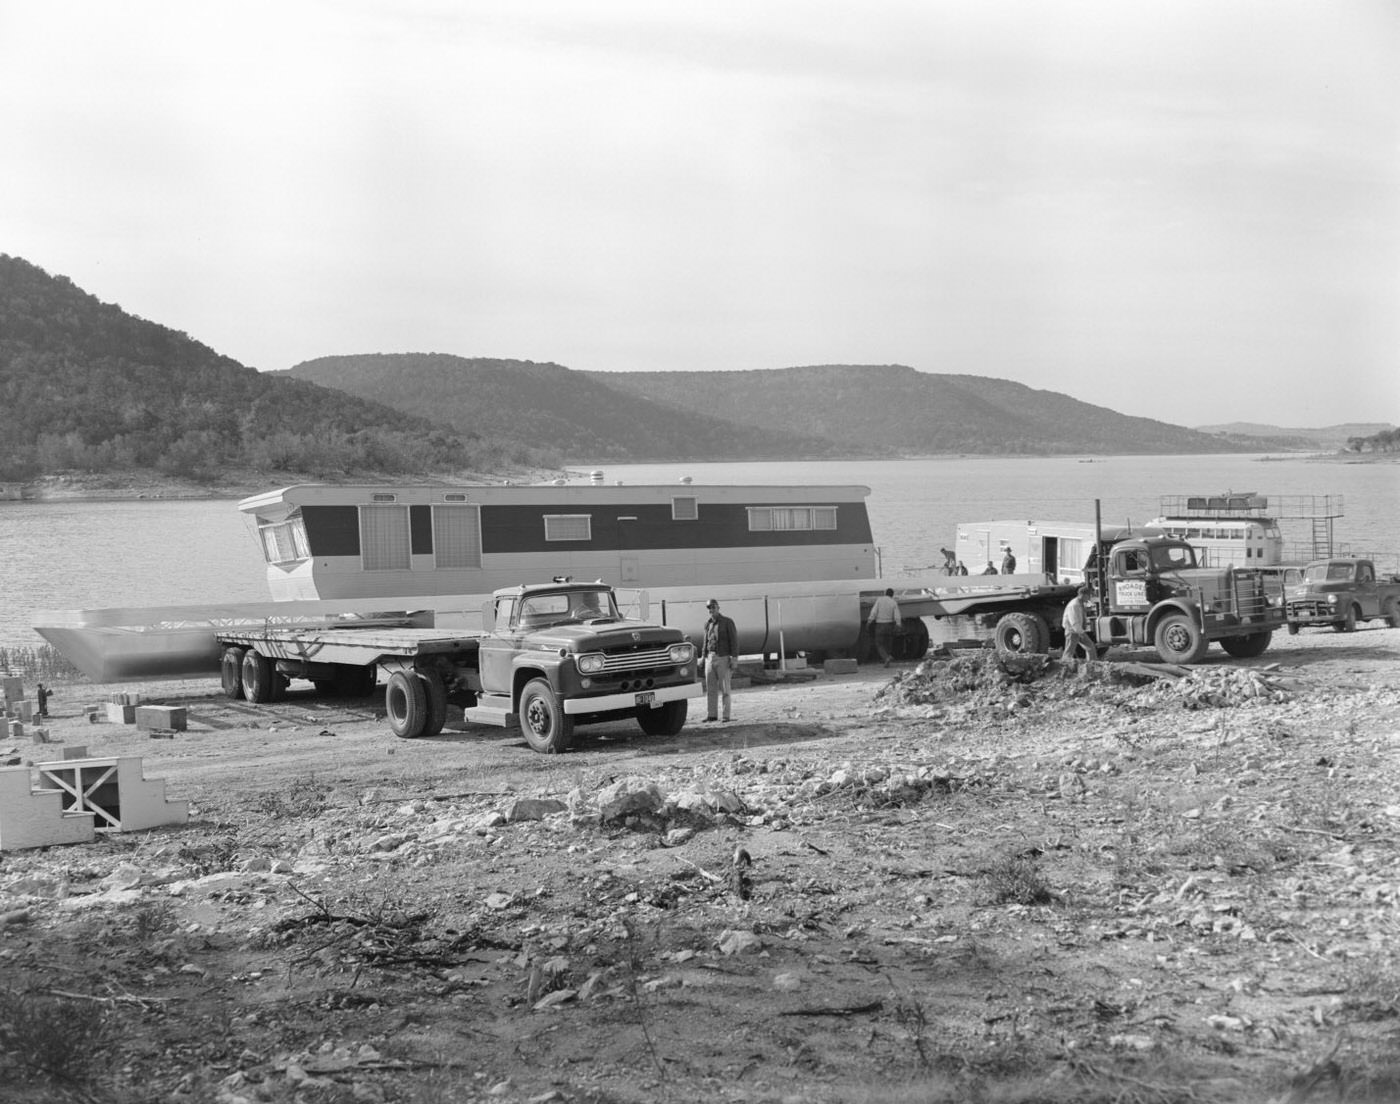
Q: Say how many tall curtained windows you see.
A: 2